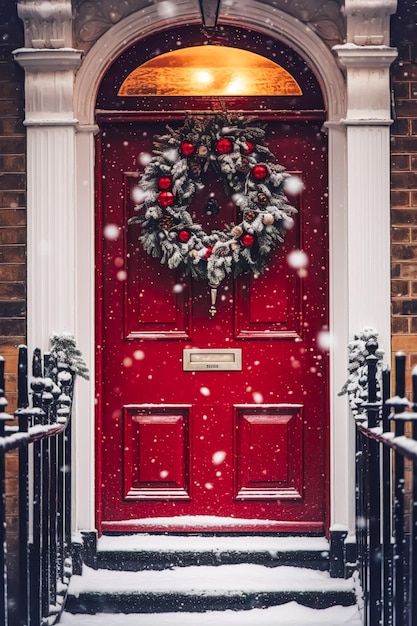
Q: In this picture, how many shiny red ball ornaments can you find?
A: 9